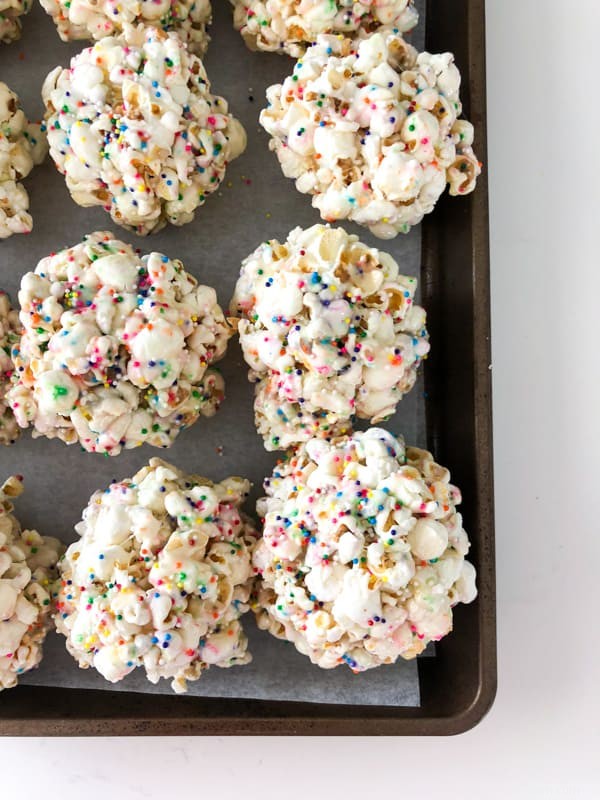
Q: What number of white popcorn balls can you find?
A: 12